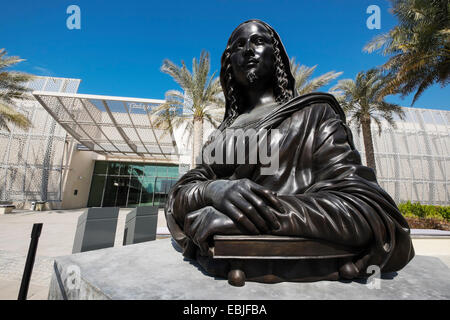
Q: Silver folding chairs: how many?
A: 0